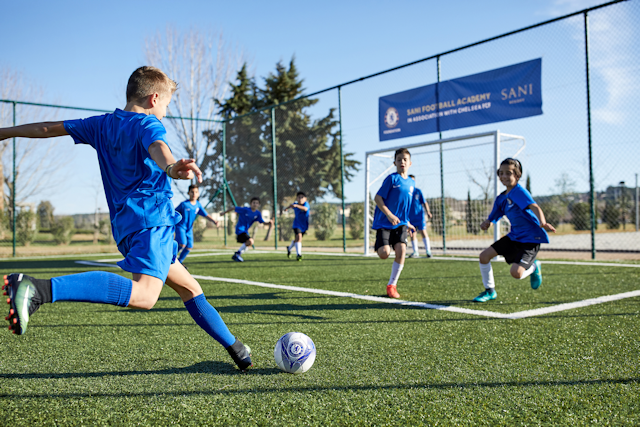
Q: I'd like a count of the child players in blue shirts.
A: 7